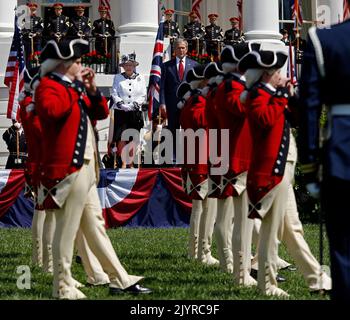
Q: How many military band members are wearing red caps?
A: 8